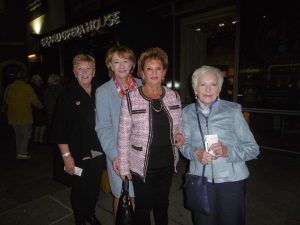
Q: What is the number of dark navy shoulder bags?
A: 1